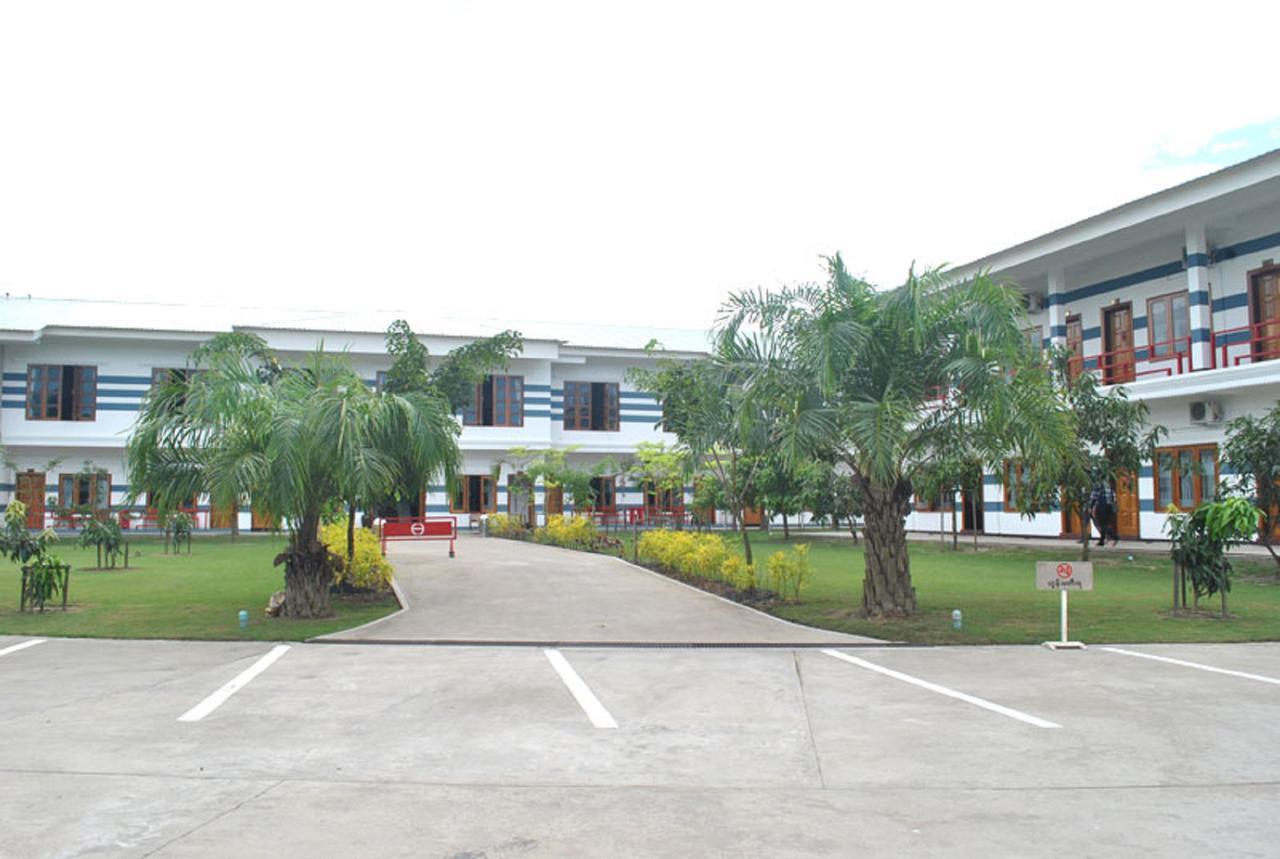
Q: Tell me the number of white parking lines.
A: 5